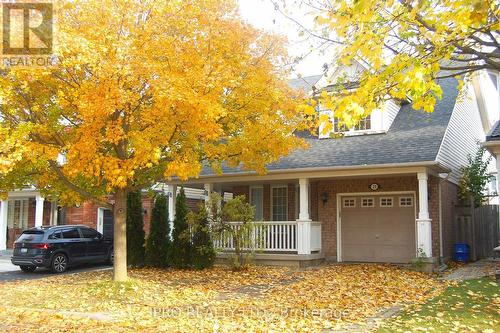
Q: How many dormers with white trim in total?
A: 1